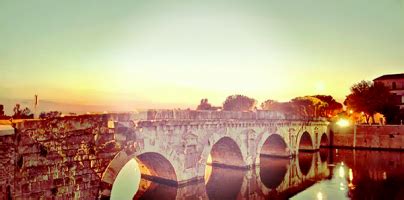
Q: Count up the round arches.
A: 5